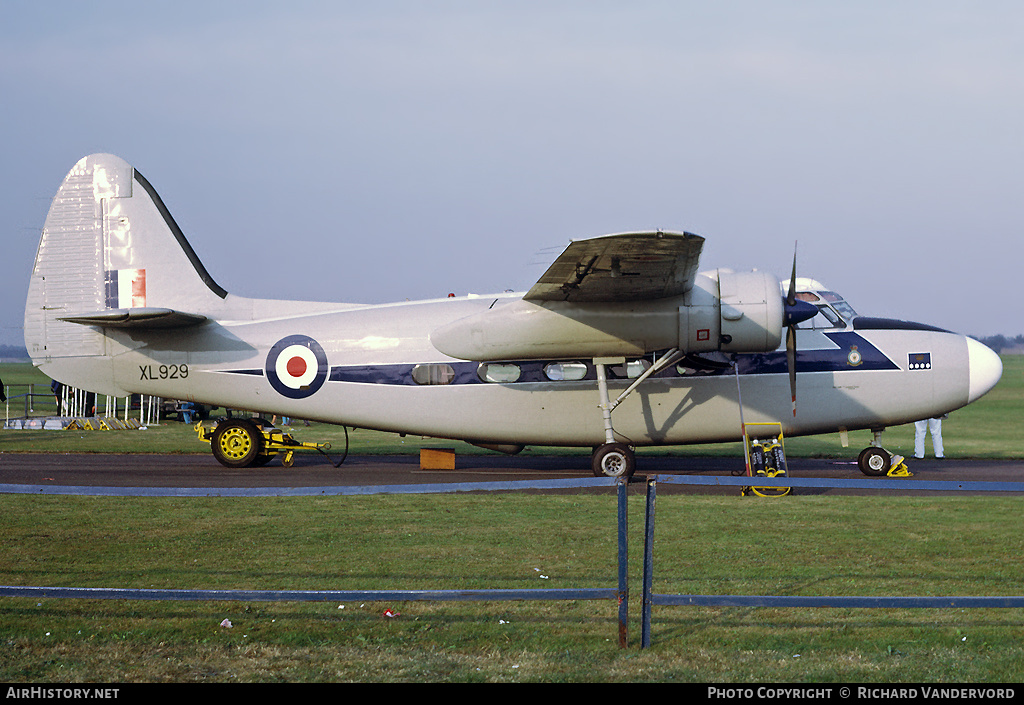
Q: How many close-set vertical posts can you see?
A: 2